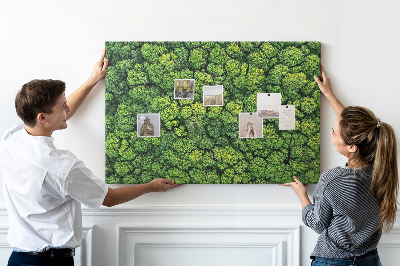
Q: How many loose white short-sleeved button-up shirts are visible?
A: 1